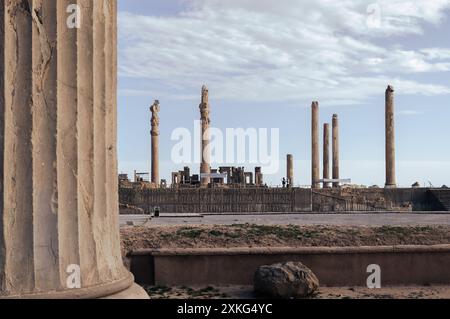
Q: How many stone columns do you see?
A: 8